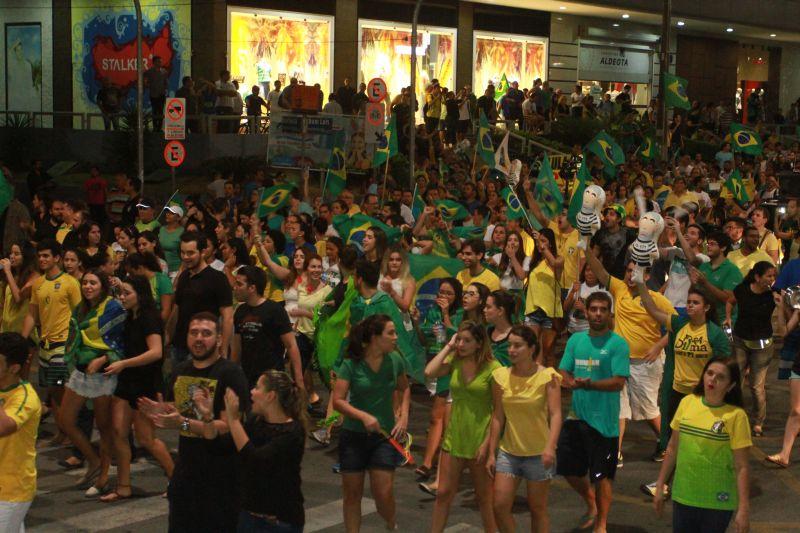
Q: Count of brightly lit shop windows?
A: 3